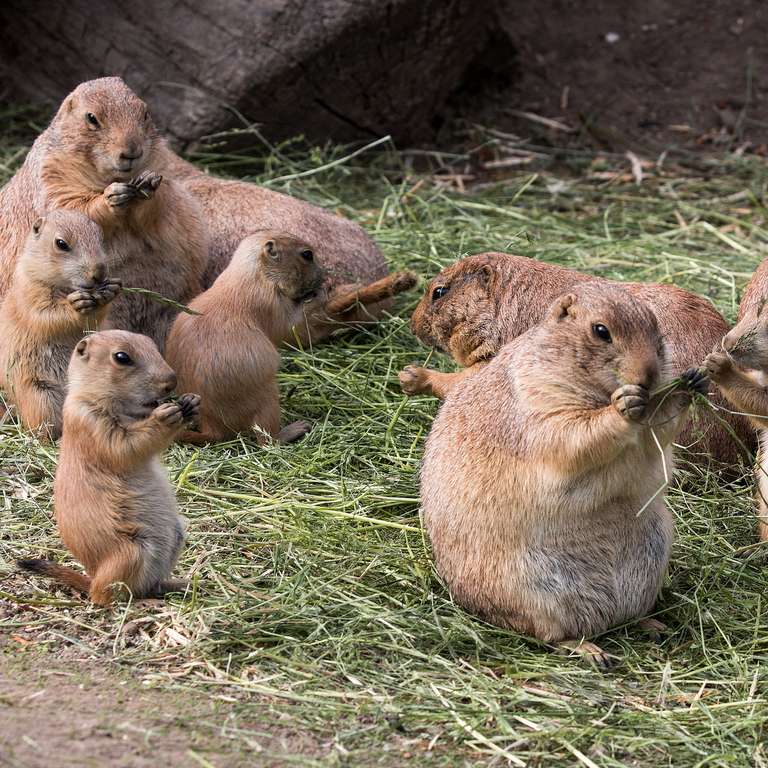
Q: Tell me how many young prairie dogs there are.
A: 3